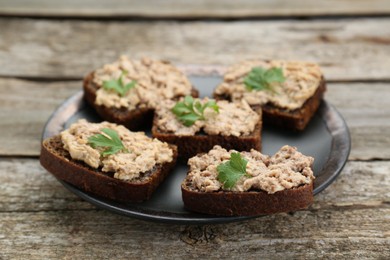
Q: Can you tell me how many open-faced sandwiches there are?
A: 5